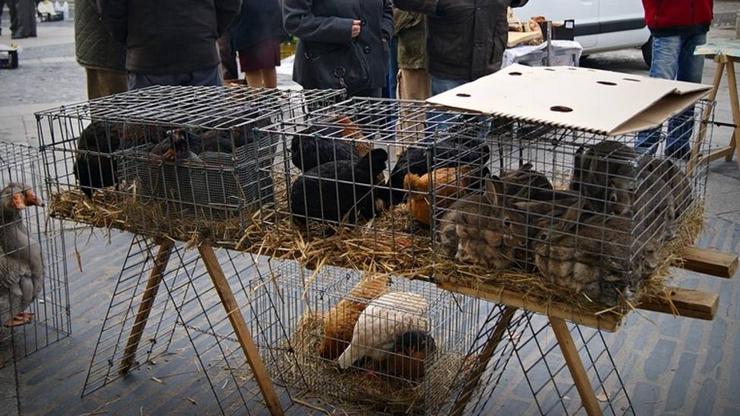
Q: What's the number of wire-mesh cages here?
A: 5